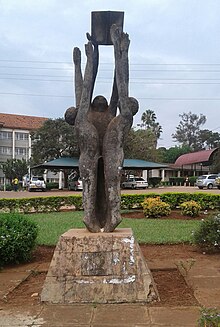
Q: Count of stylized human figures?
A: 3